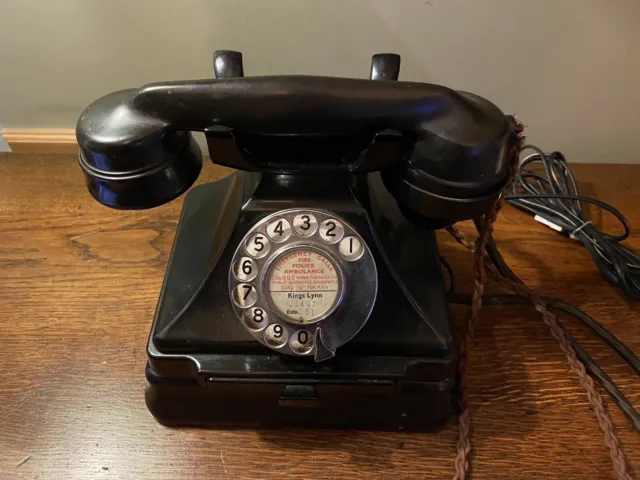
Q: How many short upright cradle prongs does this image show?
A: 2